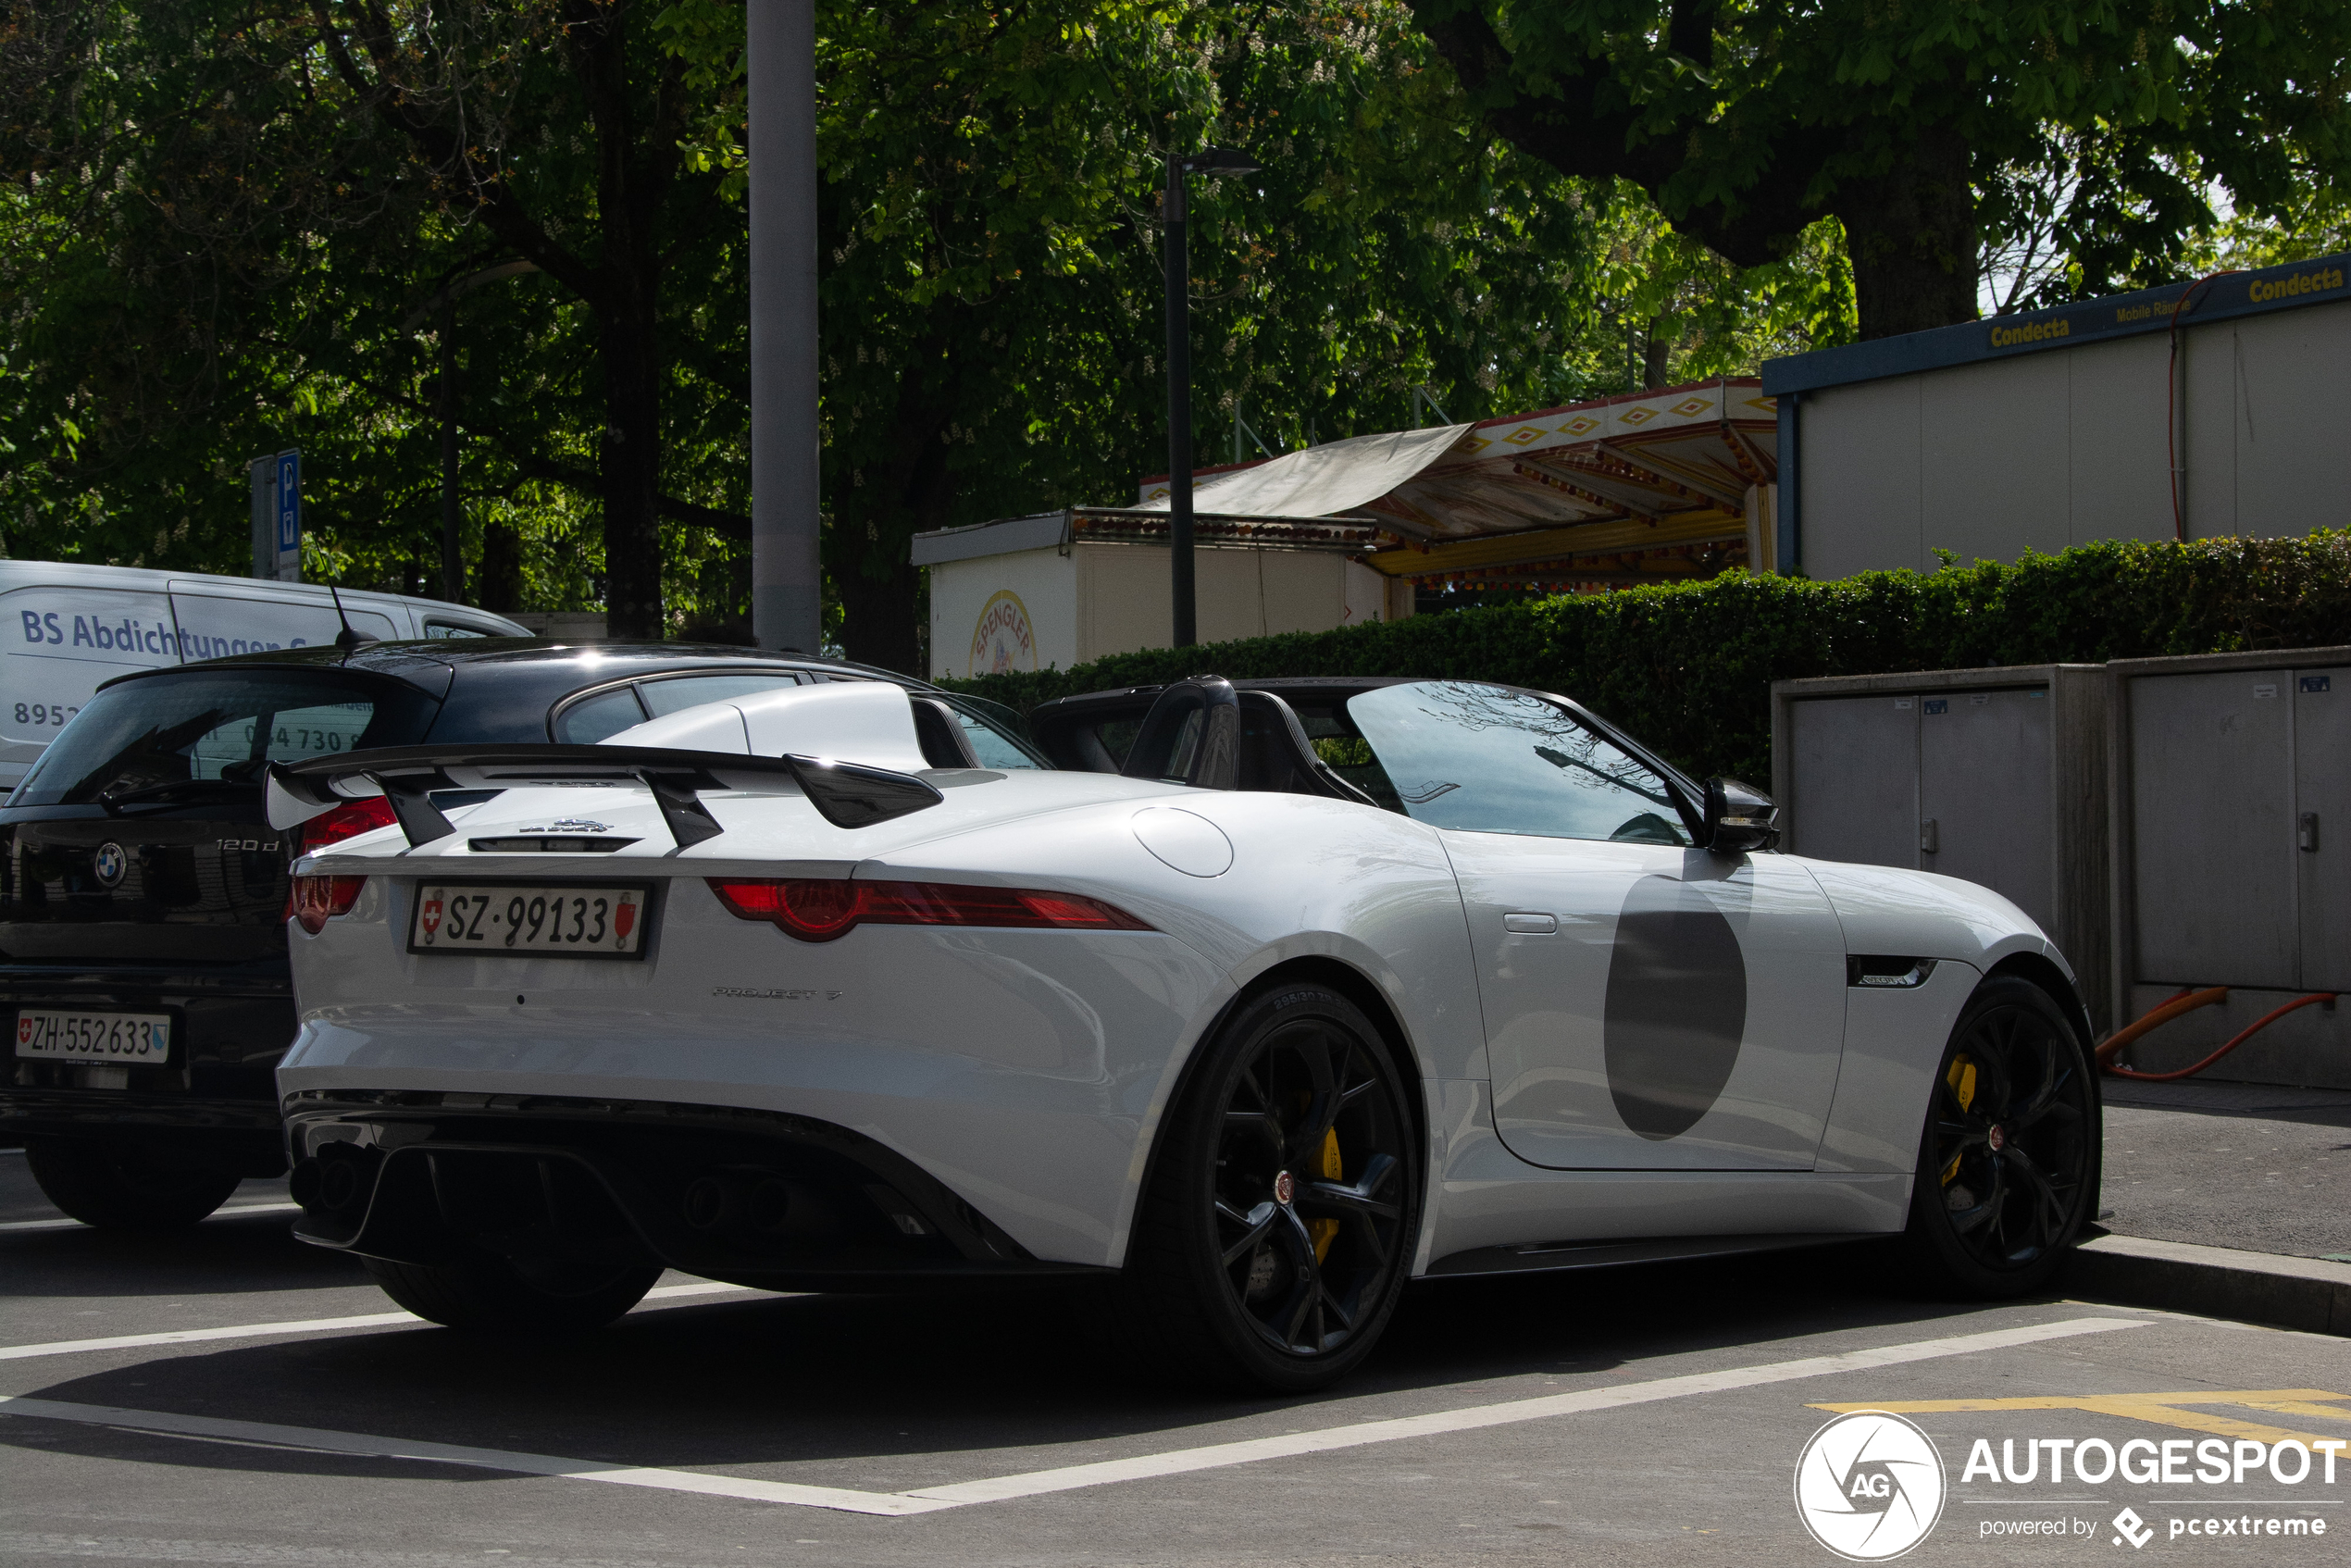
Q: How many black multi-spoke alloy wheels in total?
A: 2